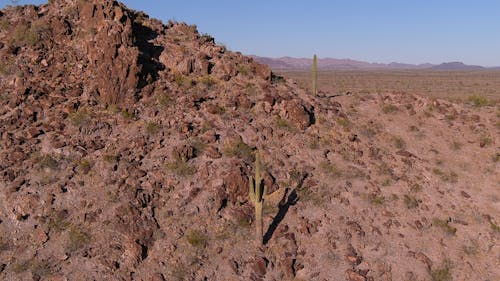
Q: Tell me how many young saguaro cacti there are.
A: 1